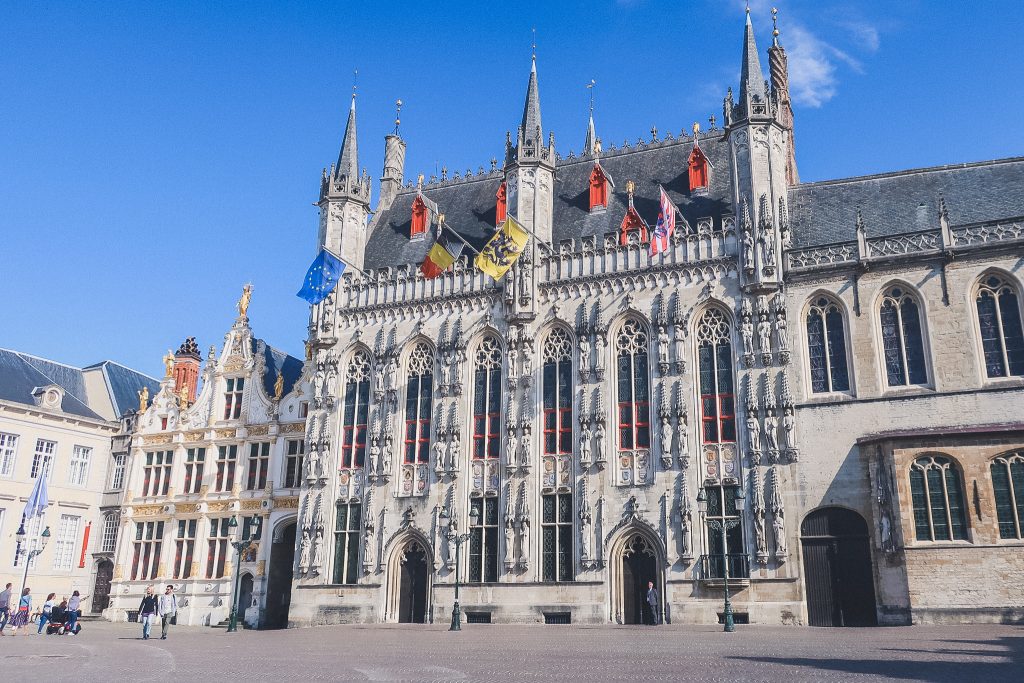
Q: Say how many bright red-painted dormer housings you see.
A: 5